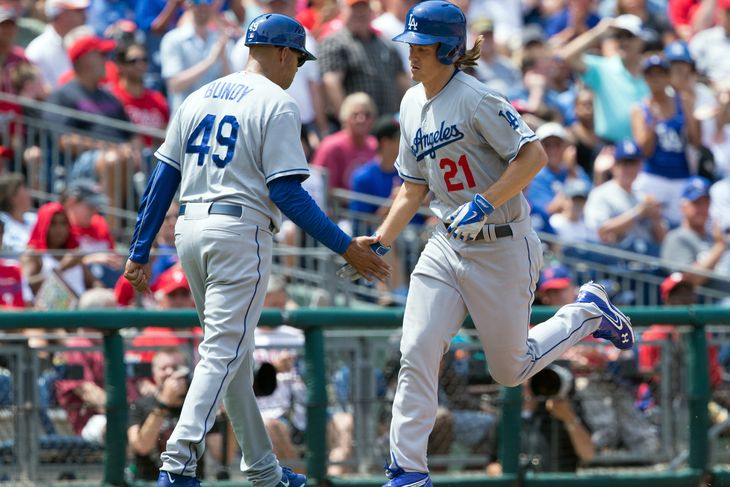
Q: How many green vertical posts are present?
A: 4